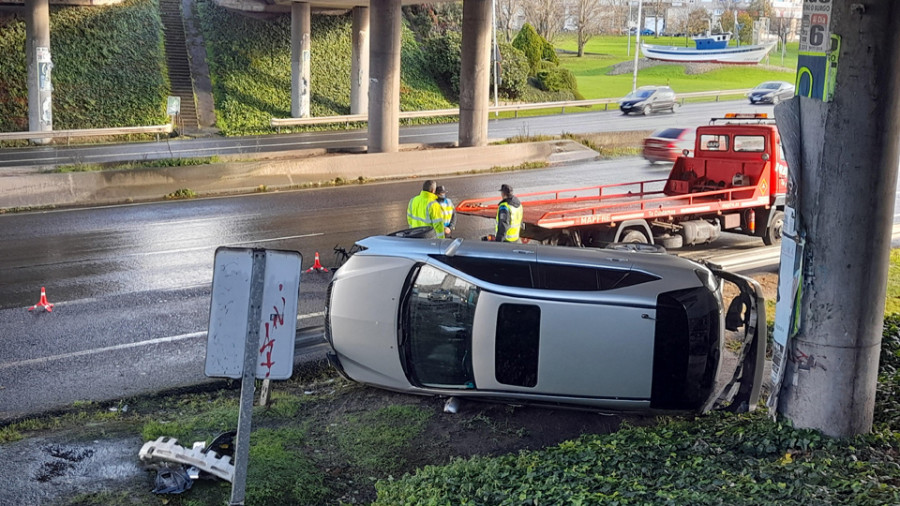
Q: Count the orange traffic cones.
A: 2